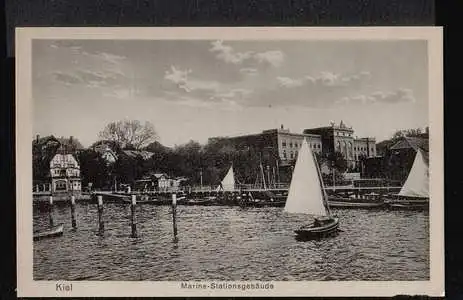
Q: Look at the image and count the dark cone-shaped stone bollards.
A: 0